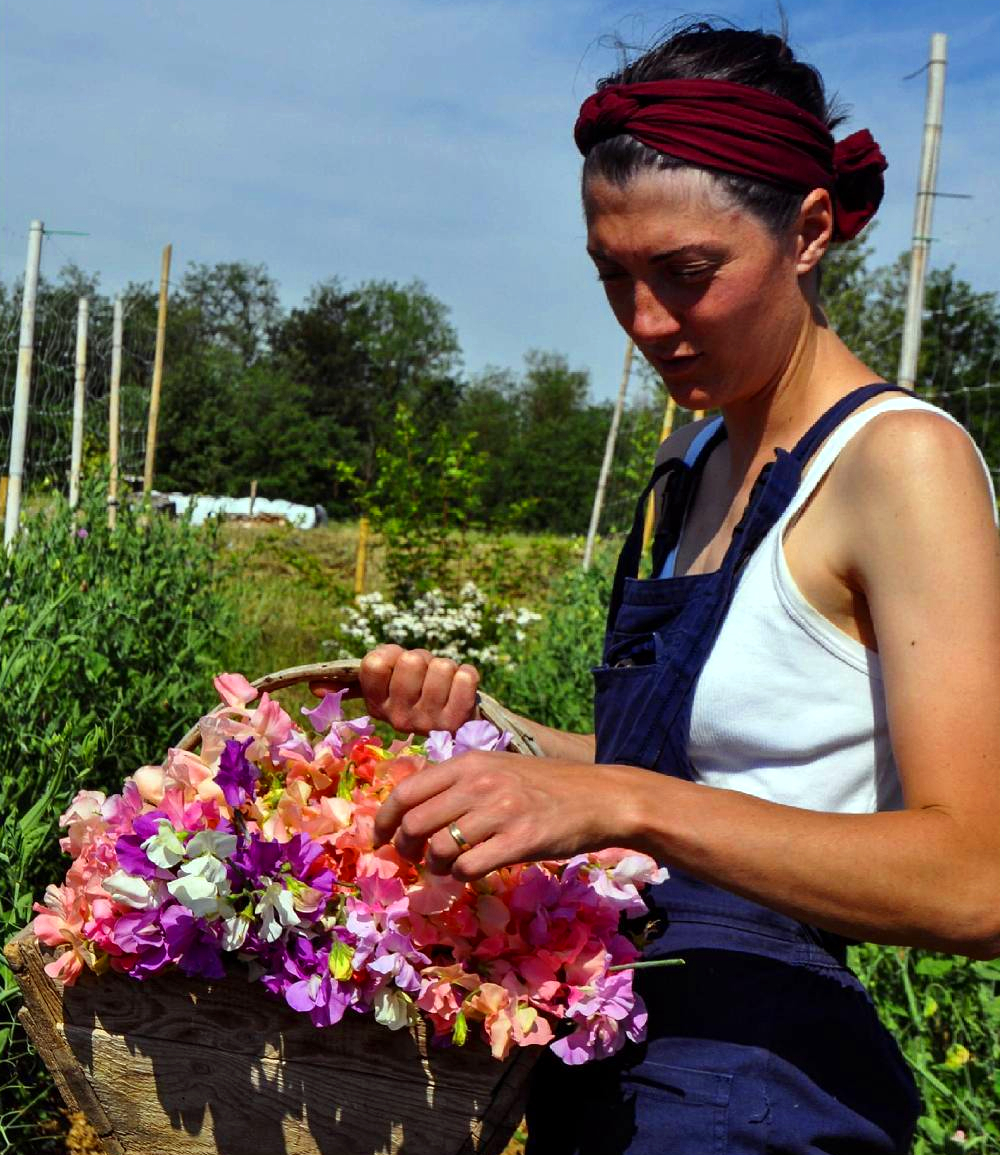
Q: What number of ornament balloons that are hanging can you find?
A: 0